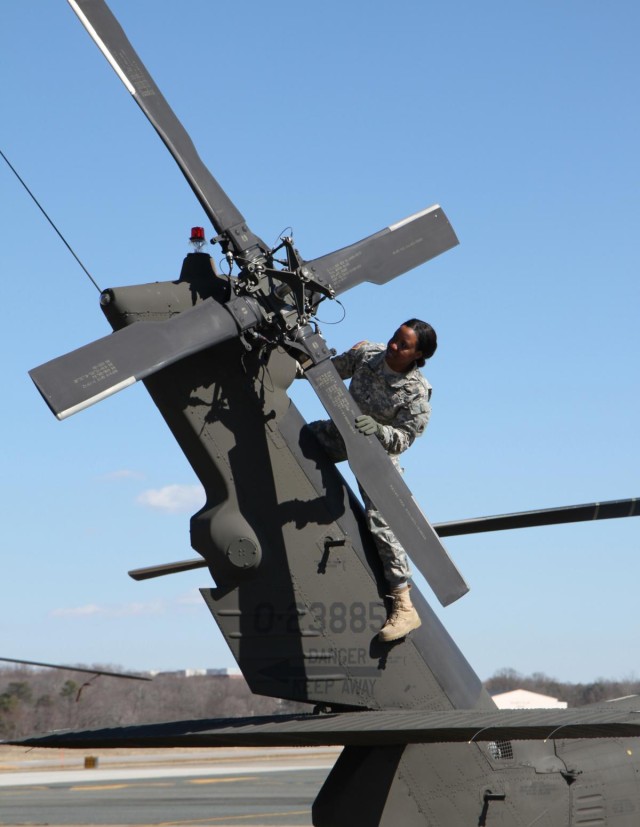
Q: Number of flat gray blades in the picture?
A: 4